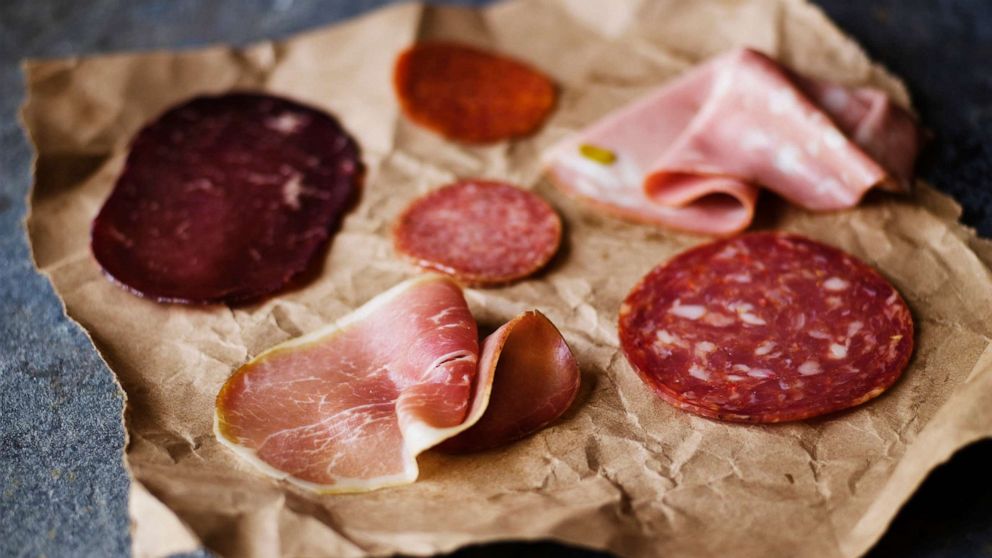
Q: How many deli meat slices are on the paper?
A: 6